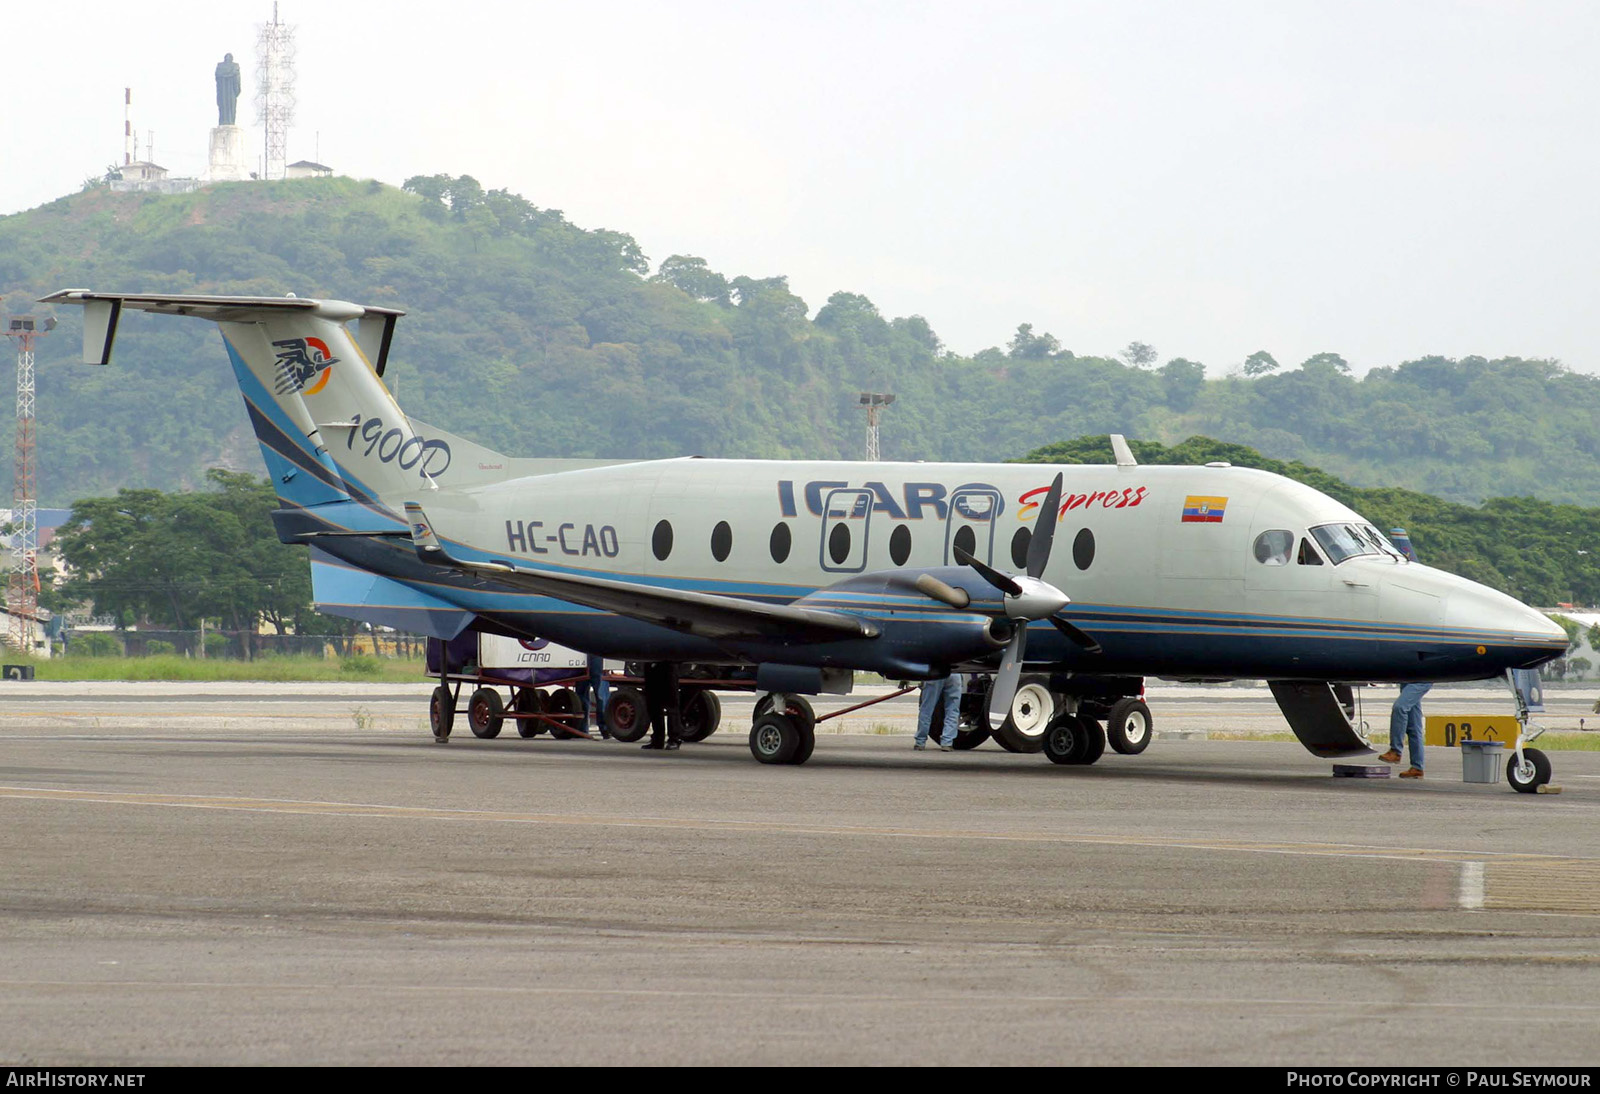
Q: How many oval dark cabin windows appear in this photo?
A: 8